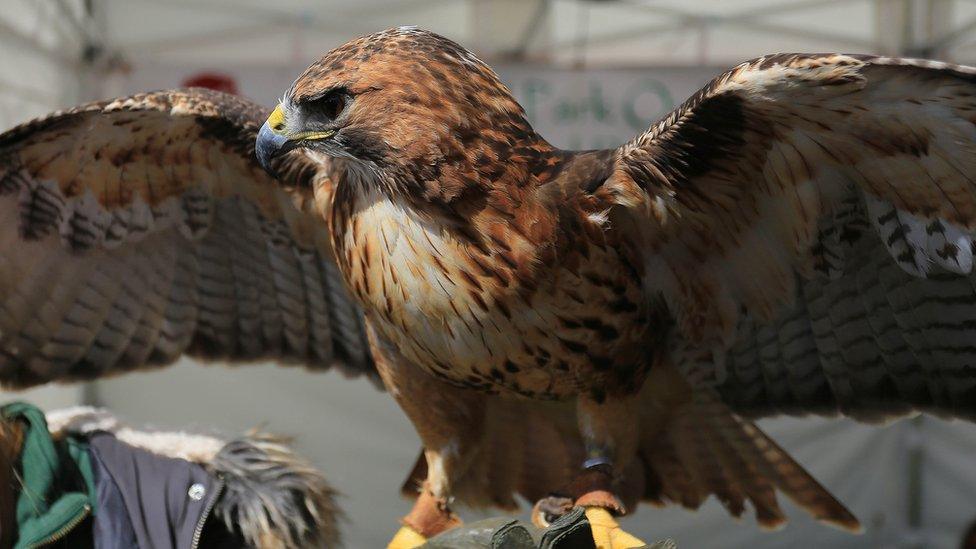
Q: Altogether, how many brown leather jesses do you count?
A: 2